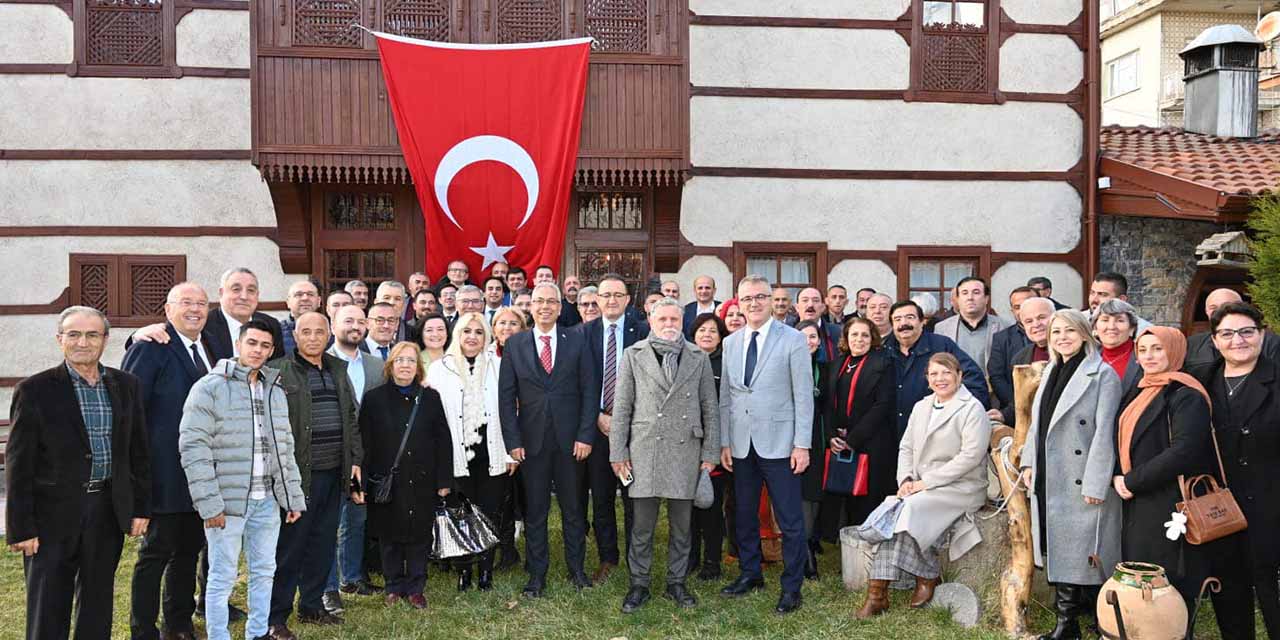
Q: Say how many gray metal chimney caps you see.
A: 1